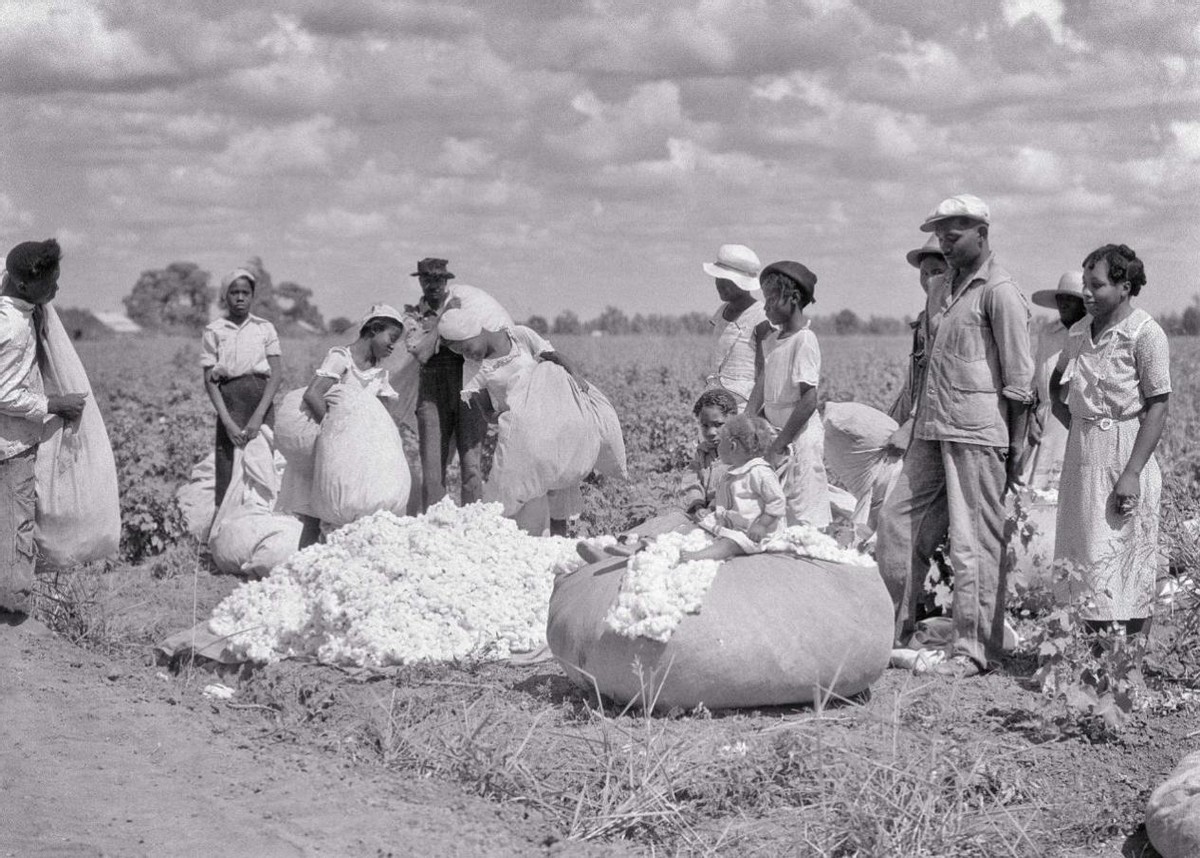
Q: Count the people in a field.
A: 13